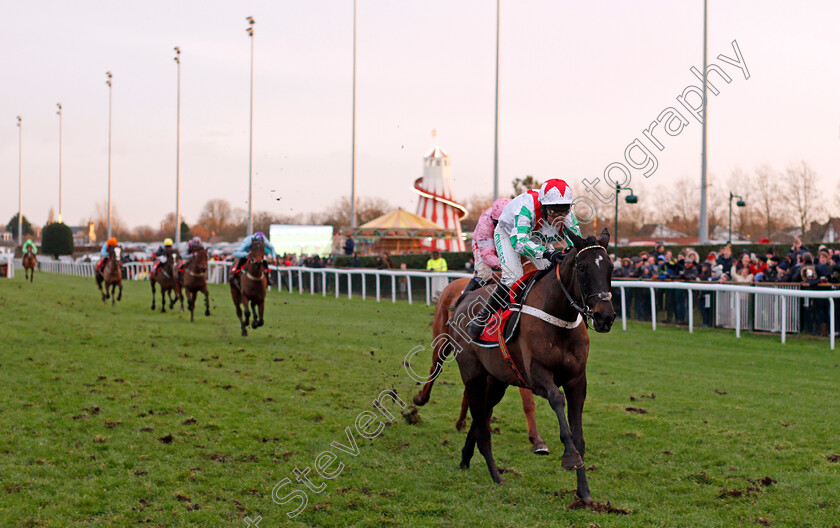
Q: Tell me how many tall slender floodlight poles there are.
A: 8